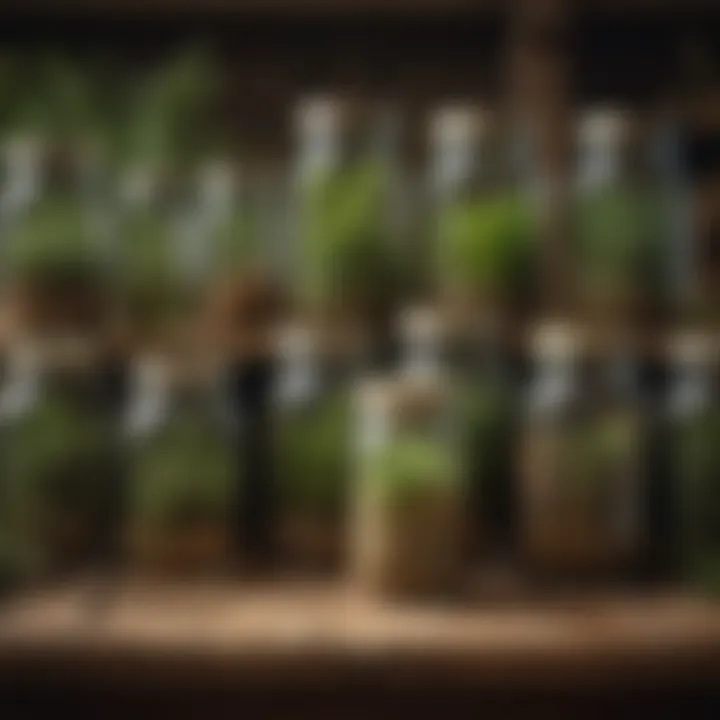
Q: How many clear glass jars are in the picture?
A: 13